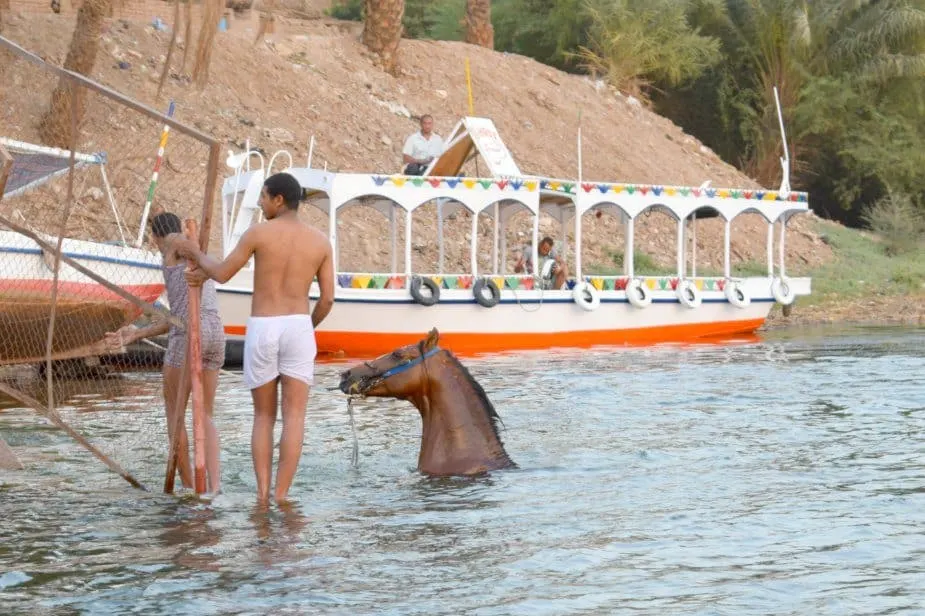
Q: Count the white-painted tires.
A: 5